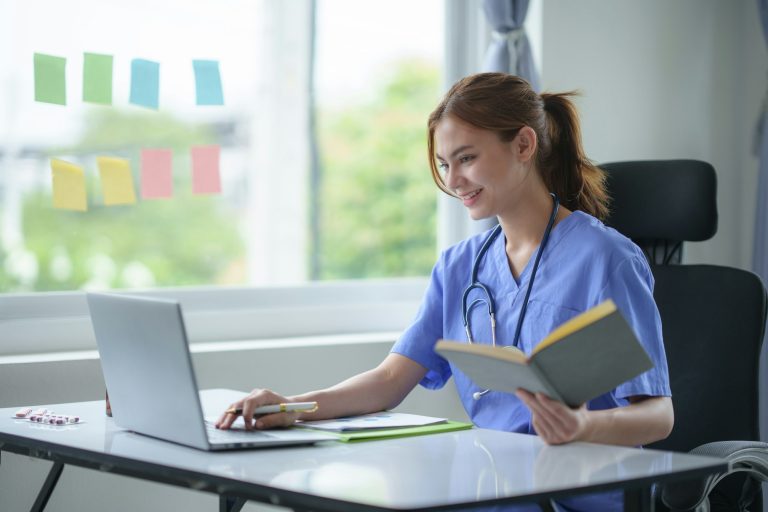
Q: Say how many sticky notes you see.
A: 8